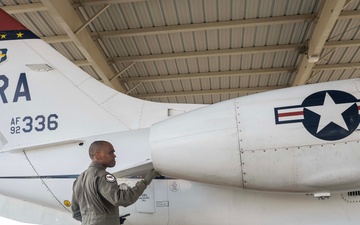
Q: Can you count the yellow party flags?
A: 0